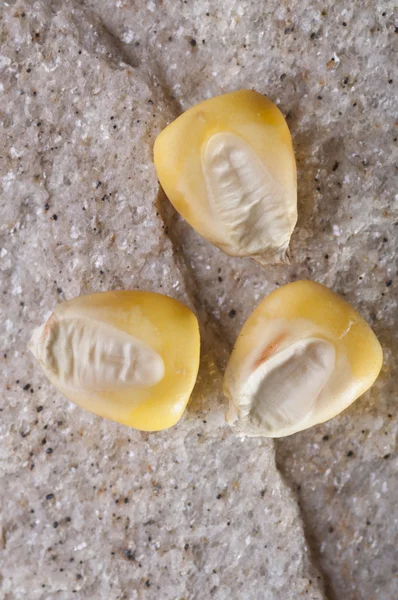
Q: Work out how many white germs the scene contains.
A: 3